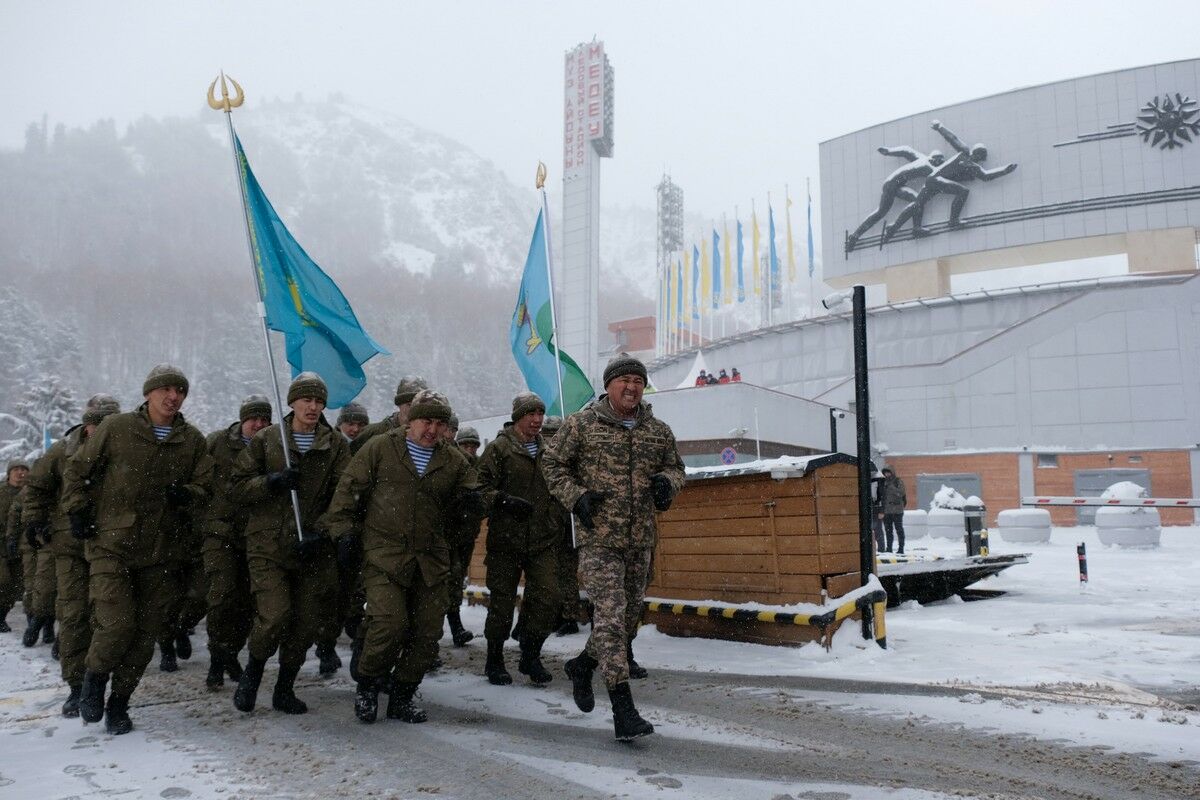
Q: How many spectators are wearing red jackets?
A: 3